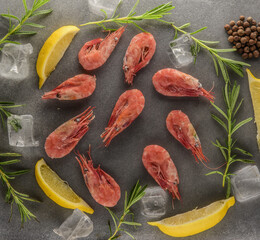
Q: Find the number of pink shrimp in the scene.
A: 9